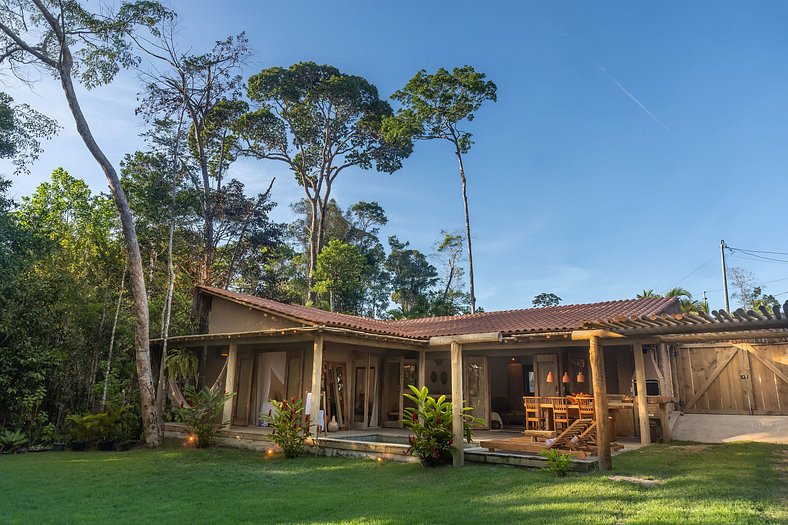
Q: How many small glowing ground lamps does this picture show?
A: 3